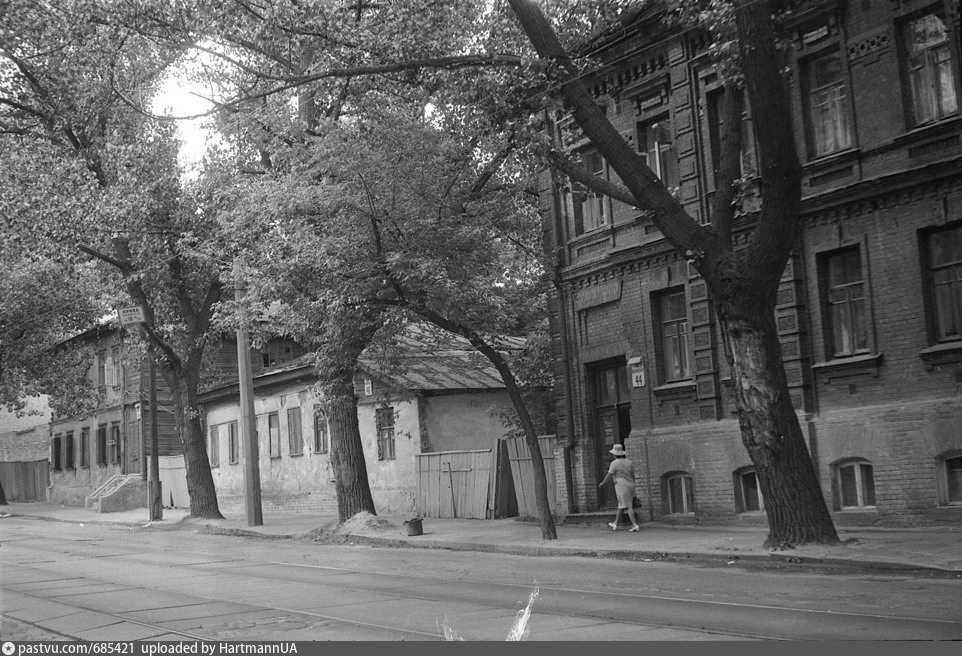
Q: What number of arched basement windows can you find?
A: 4